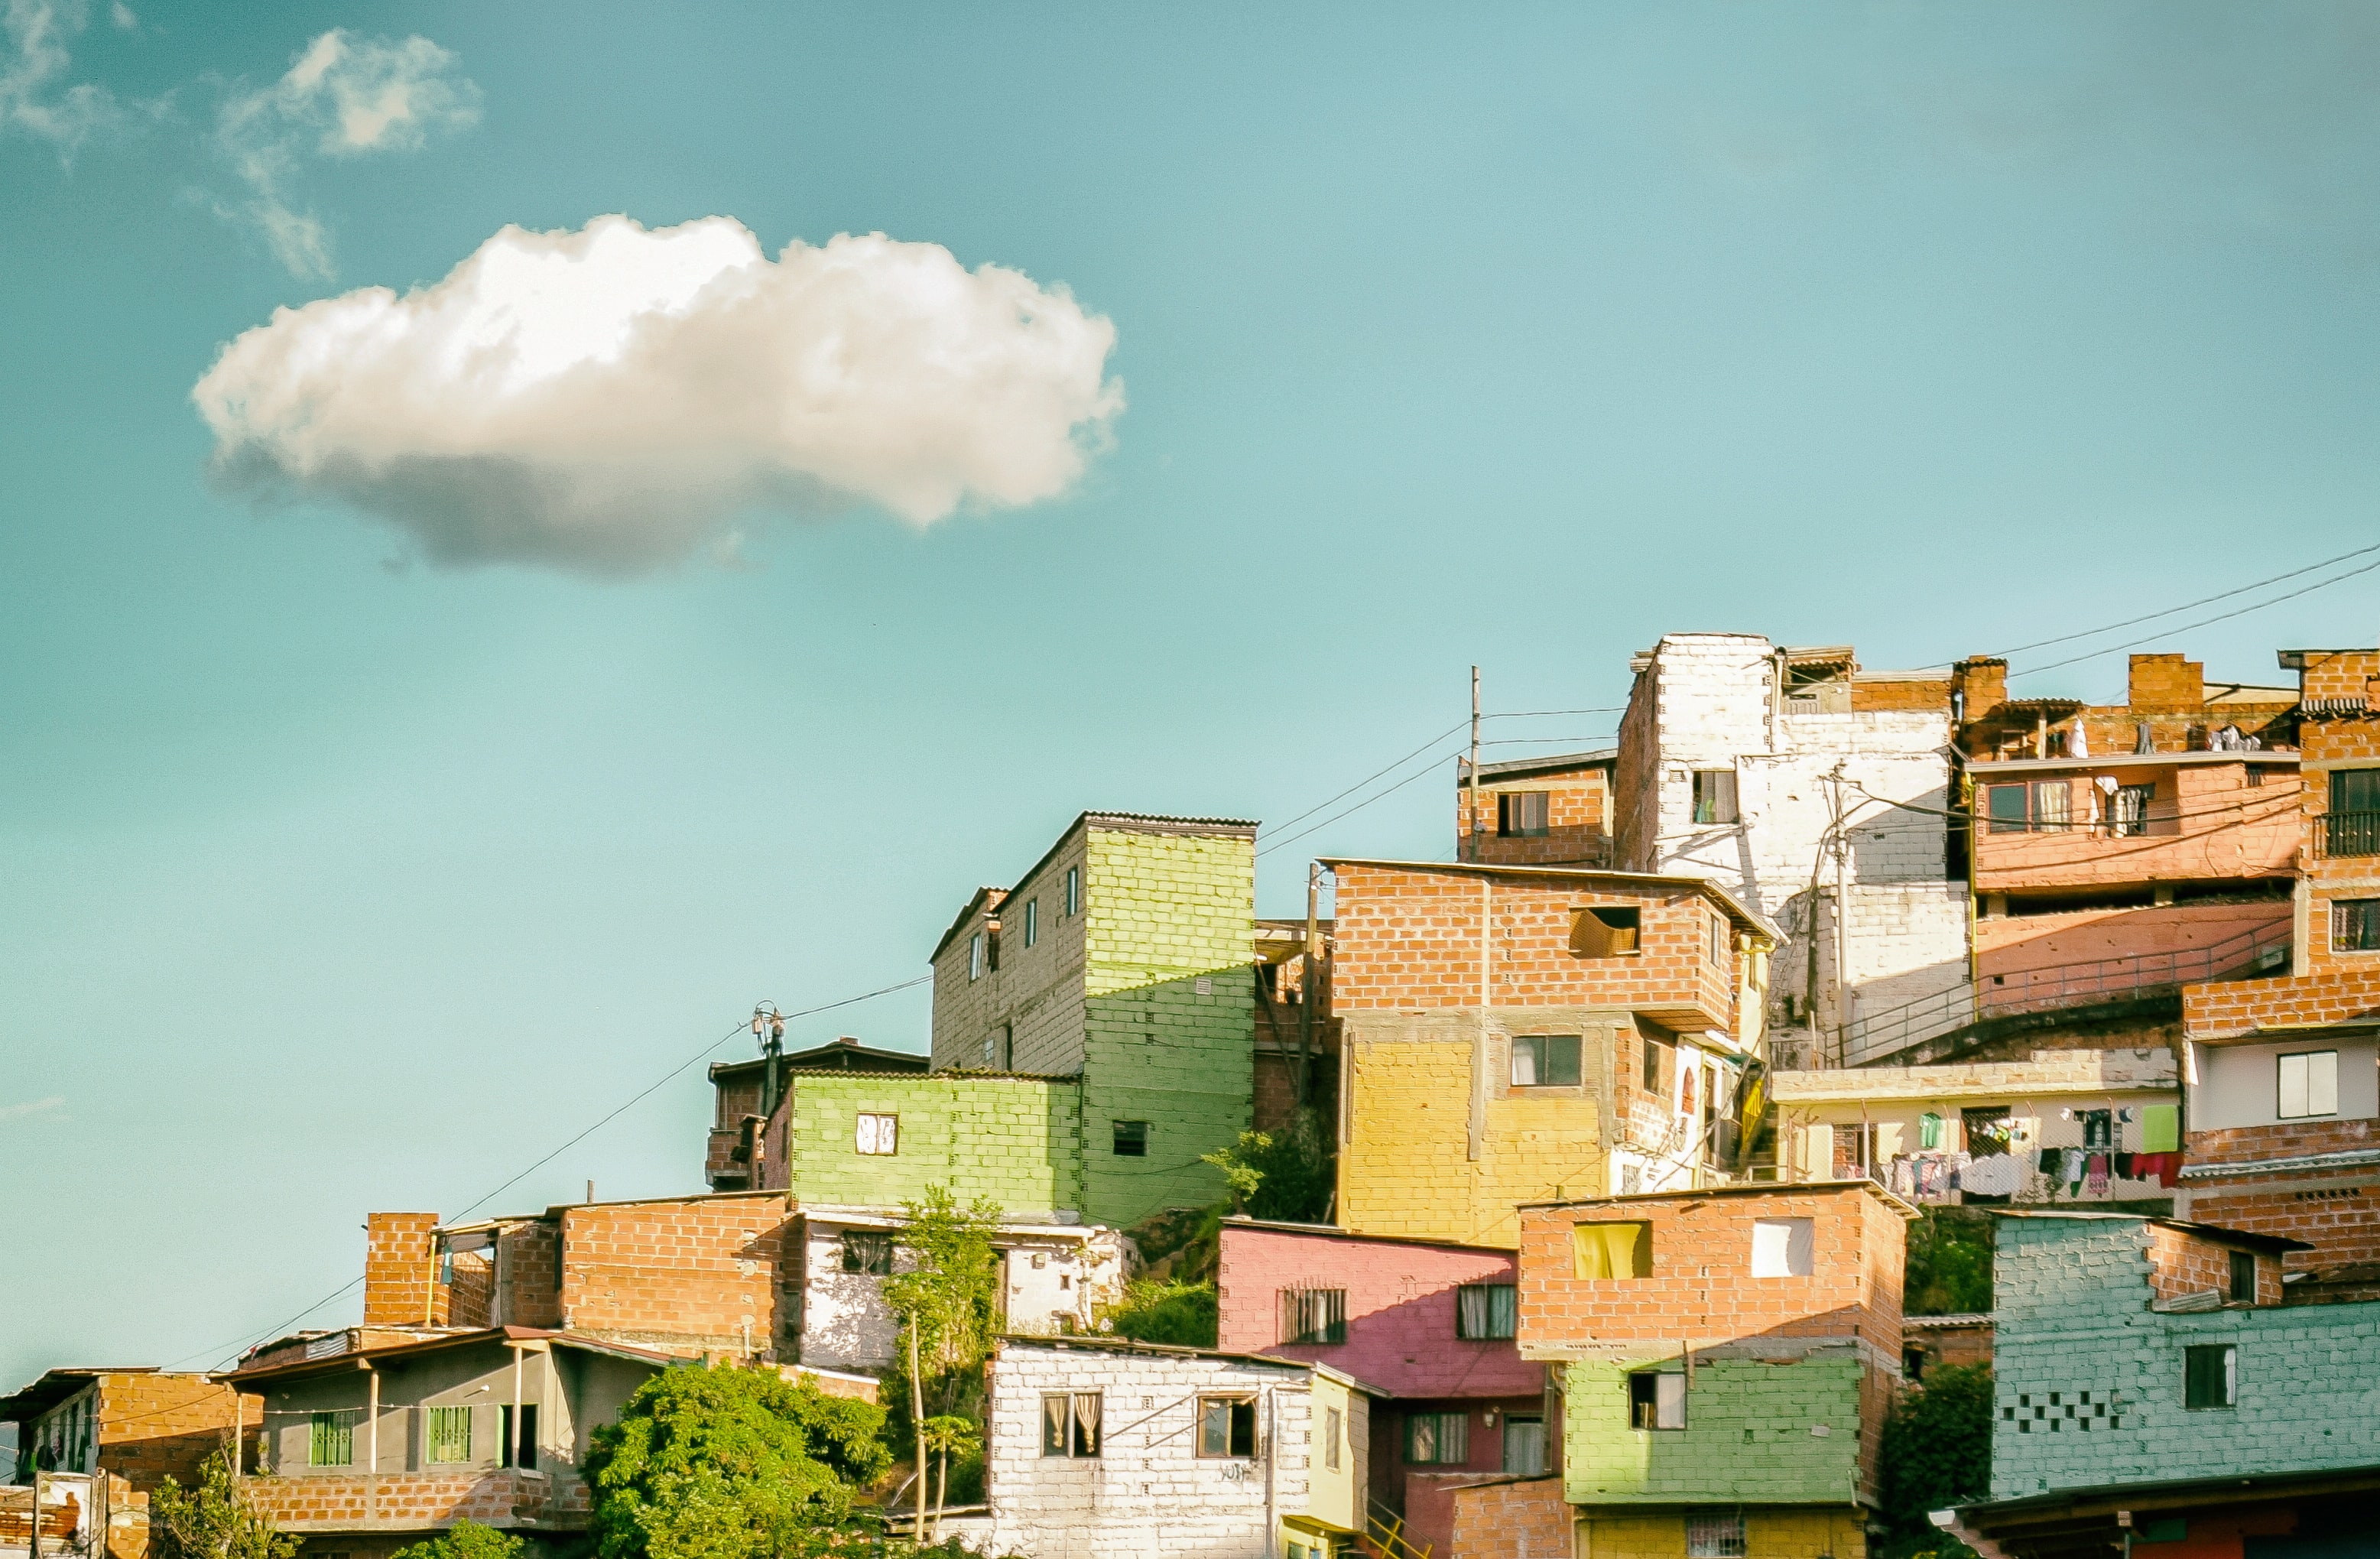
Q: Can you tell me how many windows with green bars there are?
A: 2